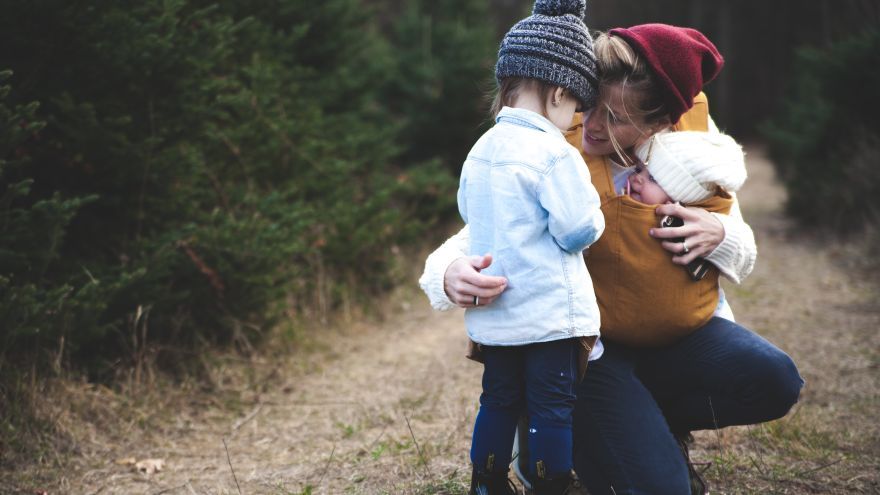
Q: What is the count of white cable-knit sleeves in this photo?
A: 2